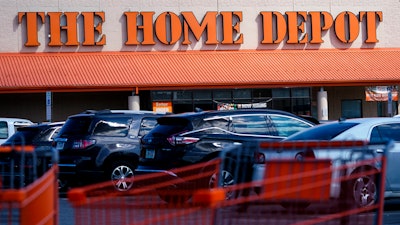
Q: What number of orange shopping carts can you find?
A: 2